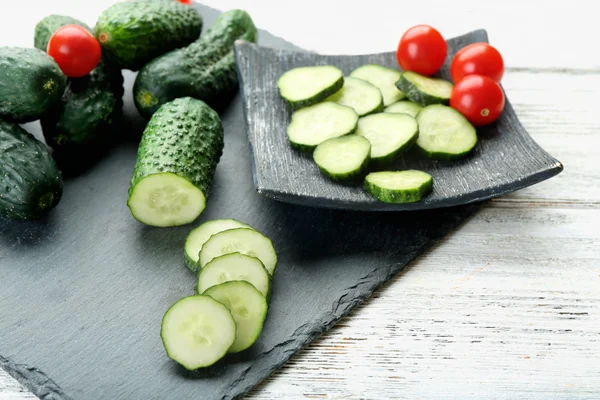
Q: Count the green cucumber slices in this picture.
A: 15